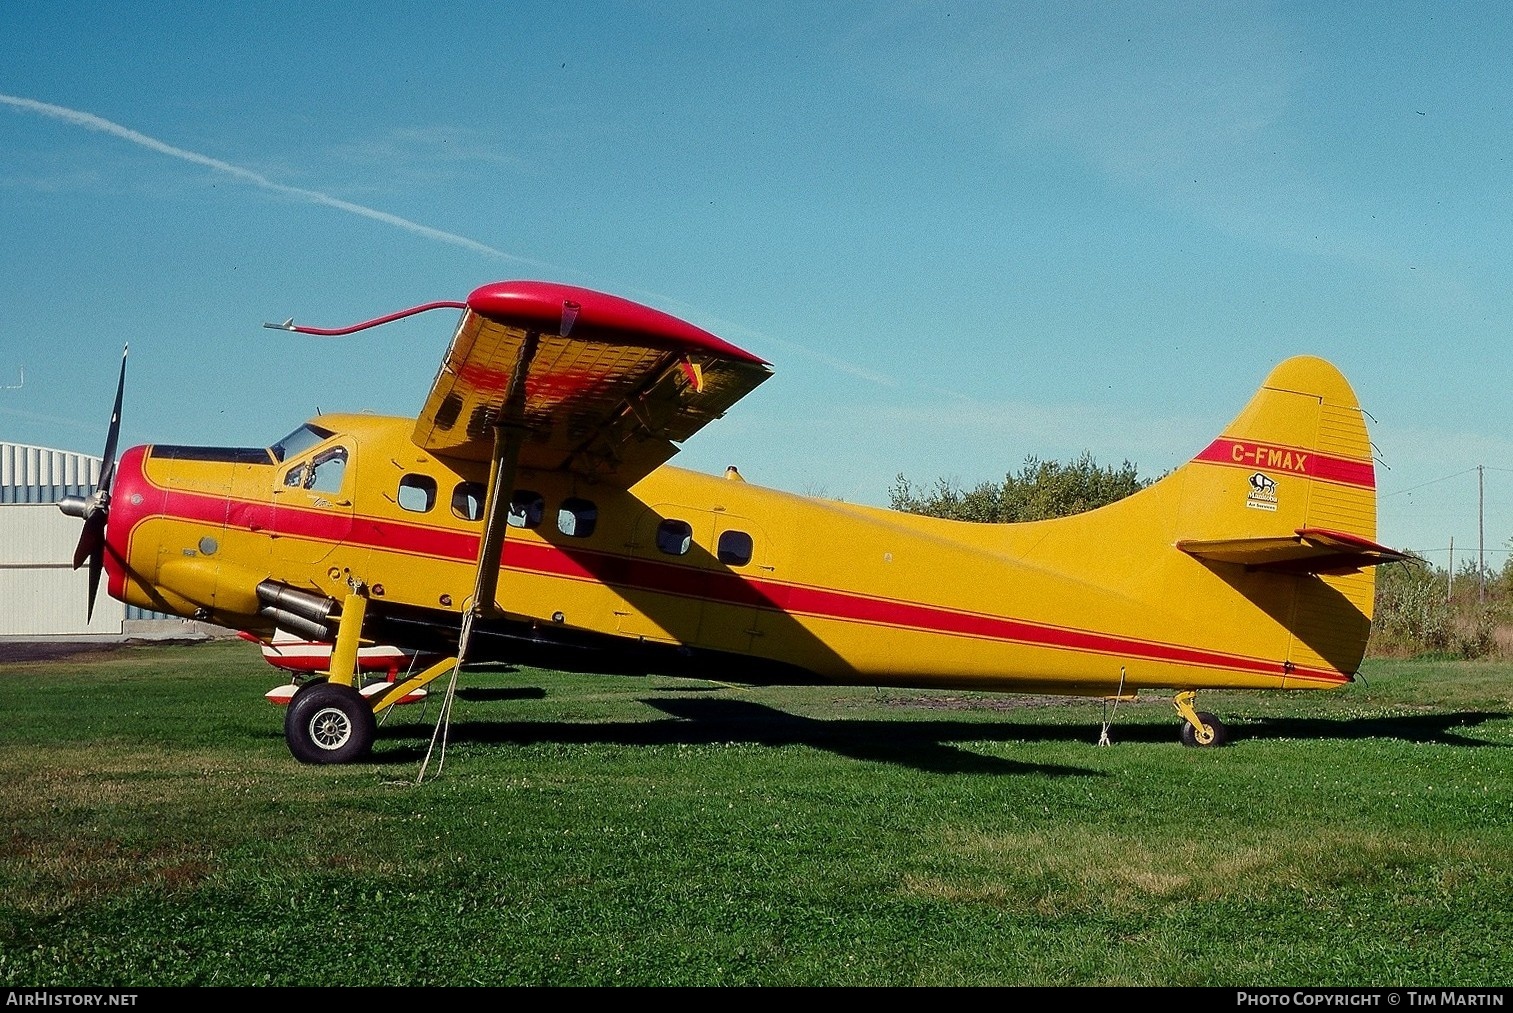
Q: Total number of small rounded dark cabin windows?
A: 6